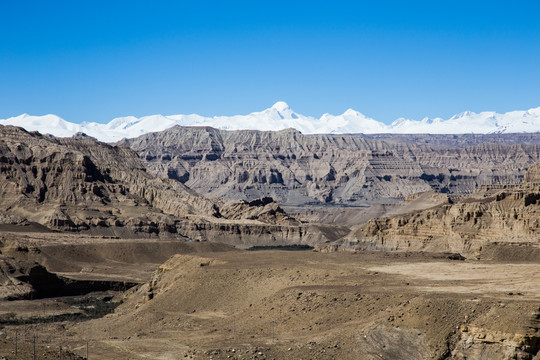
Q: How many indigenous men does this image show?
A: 0